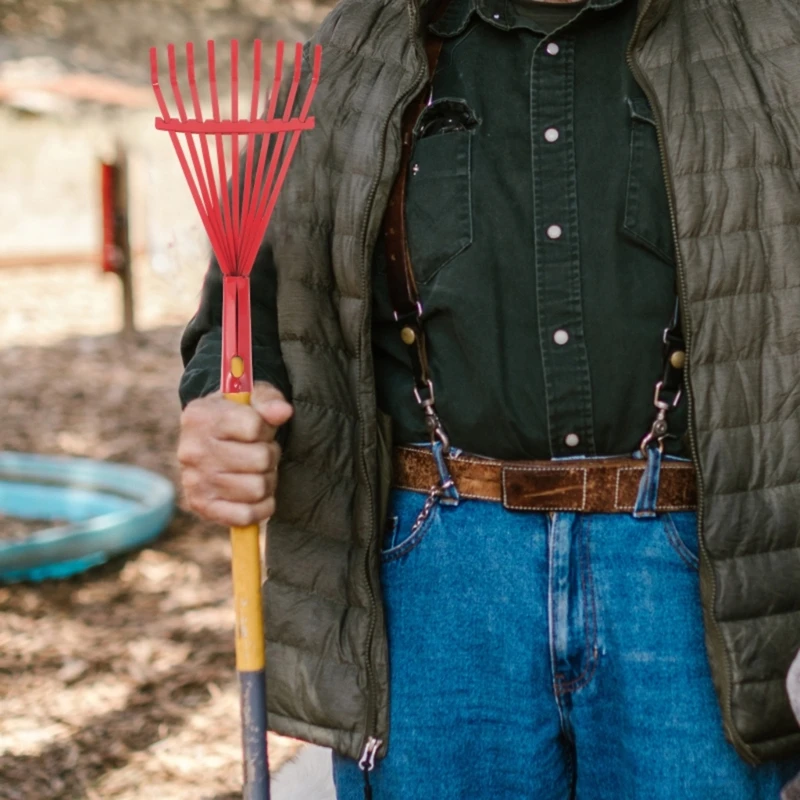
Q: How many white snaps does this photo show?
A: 5